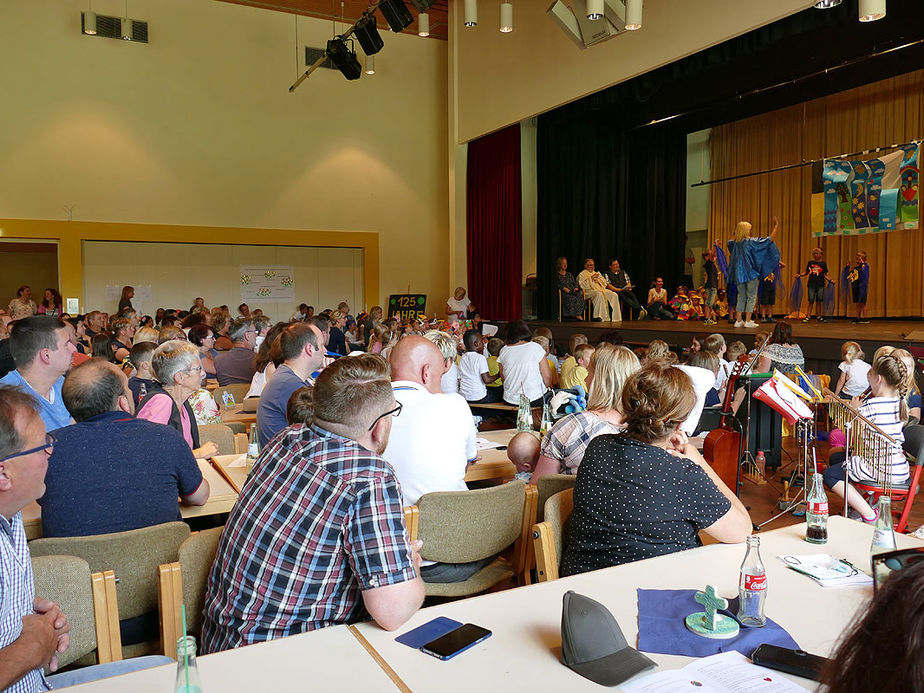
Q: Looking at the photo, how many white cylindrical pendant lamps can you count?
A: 10